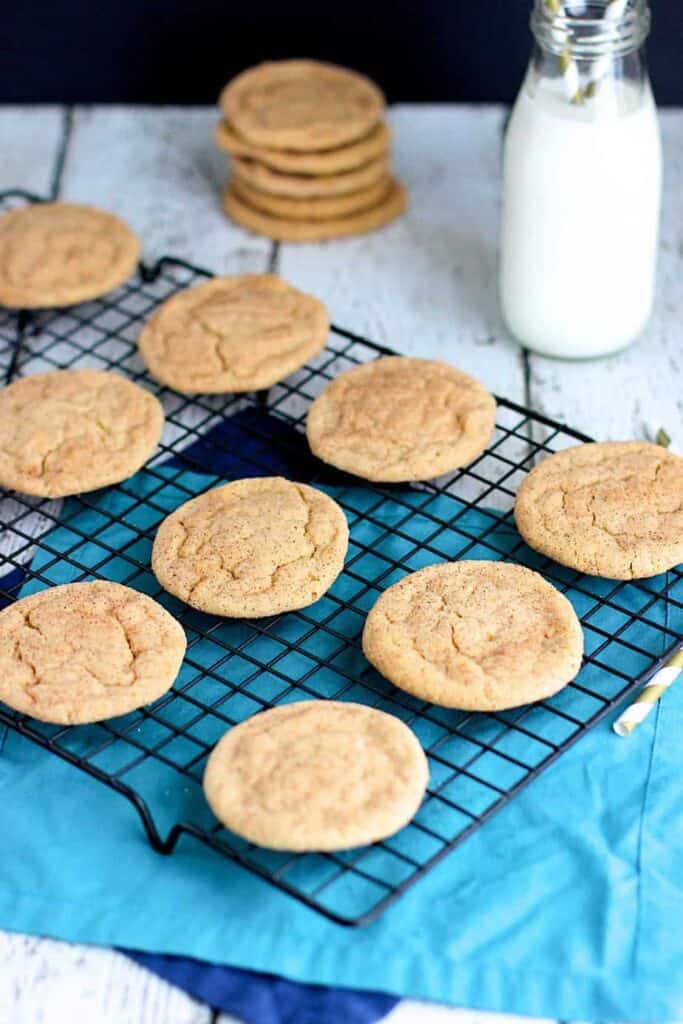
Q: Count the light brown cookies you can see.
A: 14